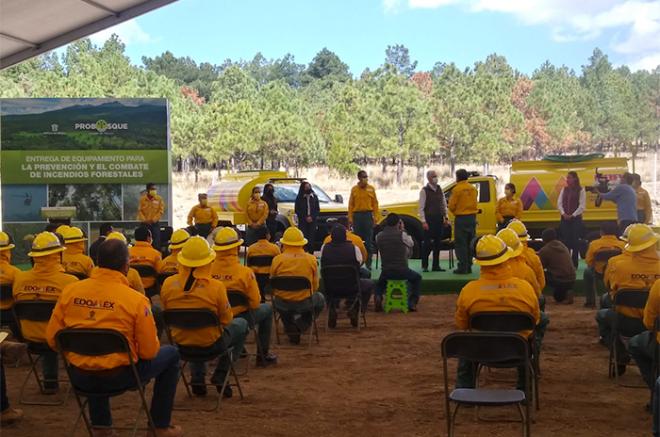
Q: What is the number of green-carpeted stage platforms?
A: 1